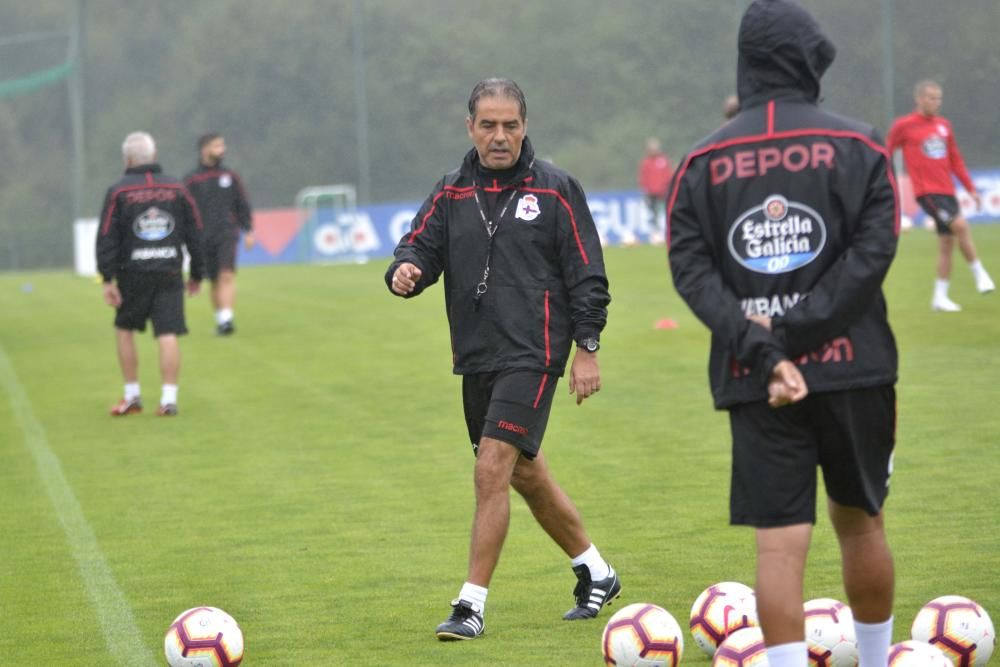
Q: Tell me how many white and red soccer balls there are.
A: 7